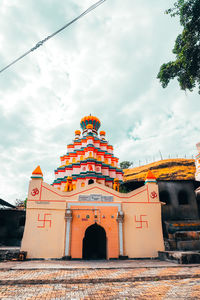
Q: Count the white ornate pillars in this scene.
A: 2